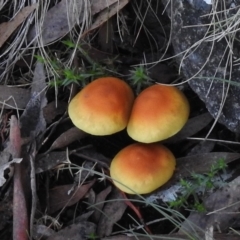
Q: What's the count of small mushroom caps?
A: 3